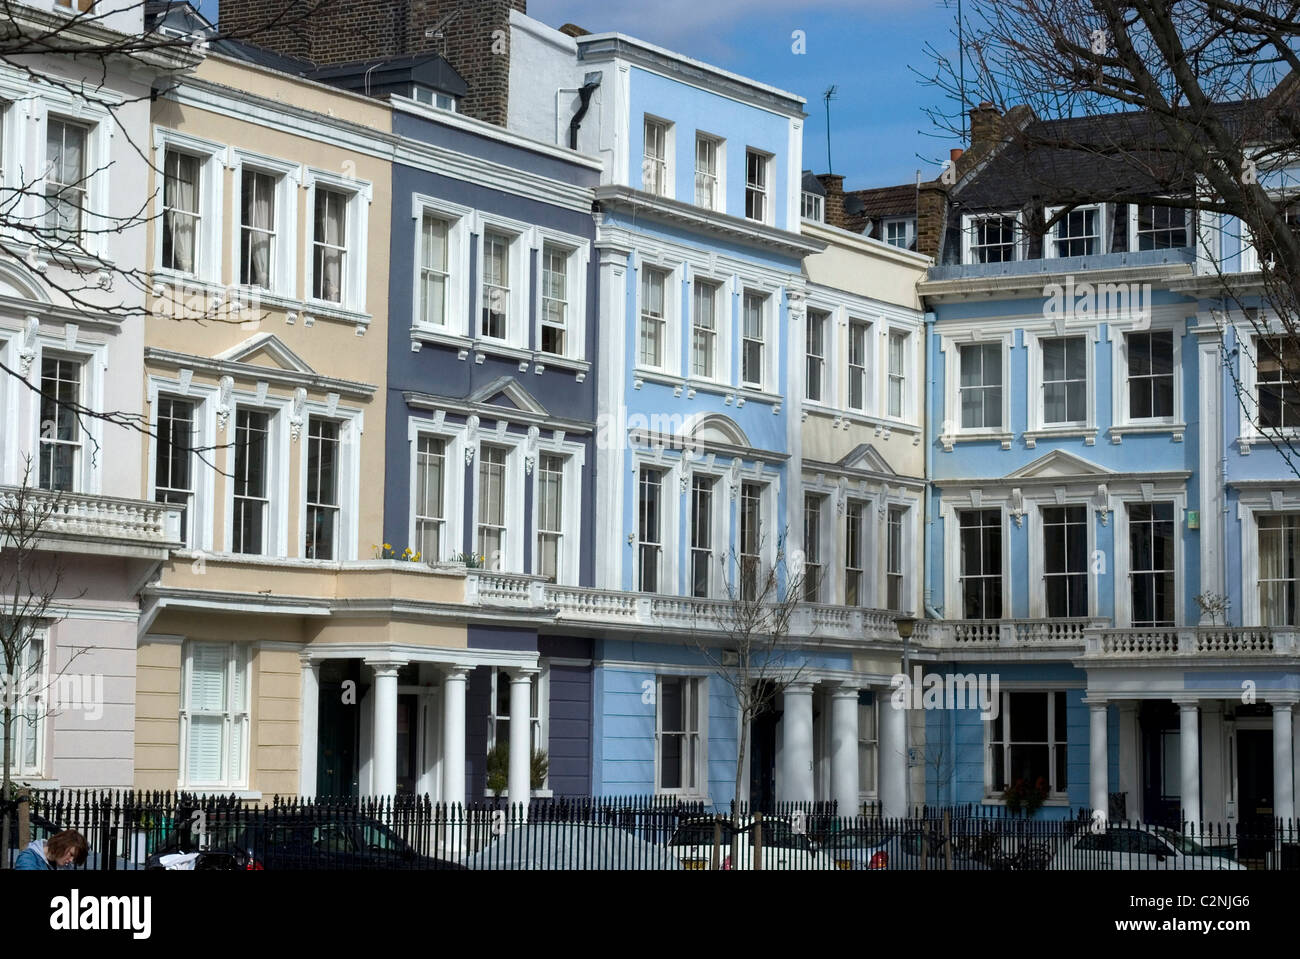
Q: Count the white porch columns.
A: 9